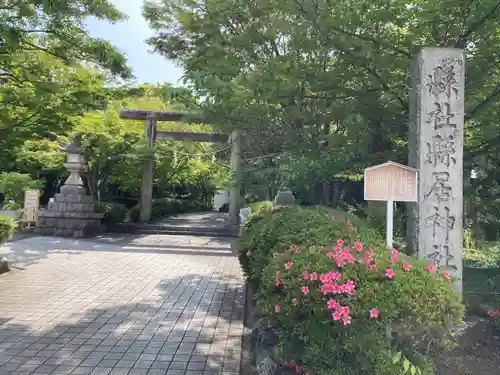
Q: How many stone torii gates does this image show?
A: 1